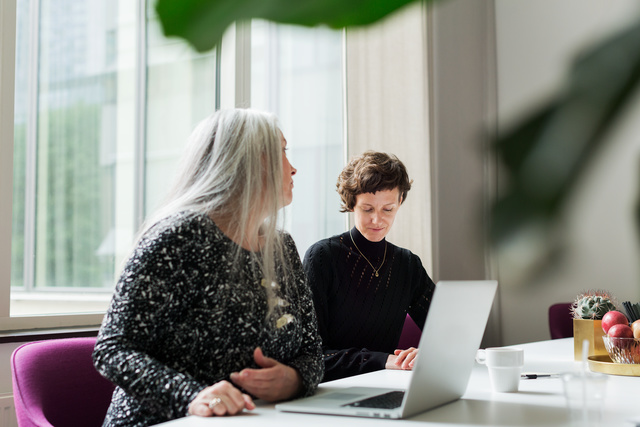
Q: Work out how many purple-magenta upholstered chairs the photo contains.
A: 3